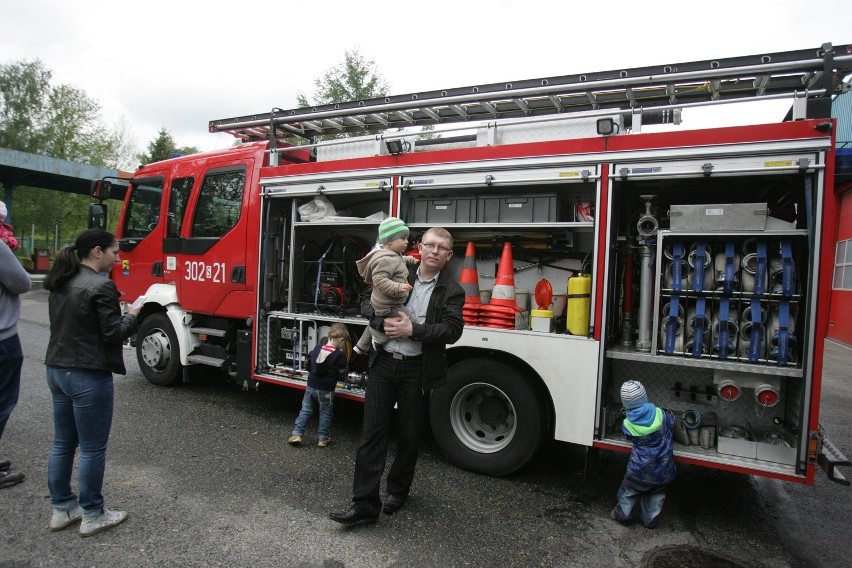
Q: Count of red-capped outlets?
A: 2